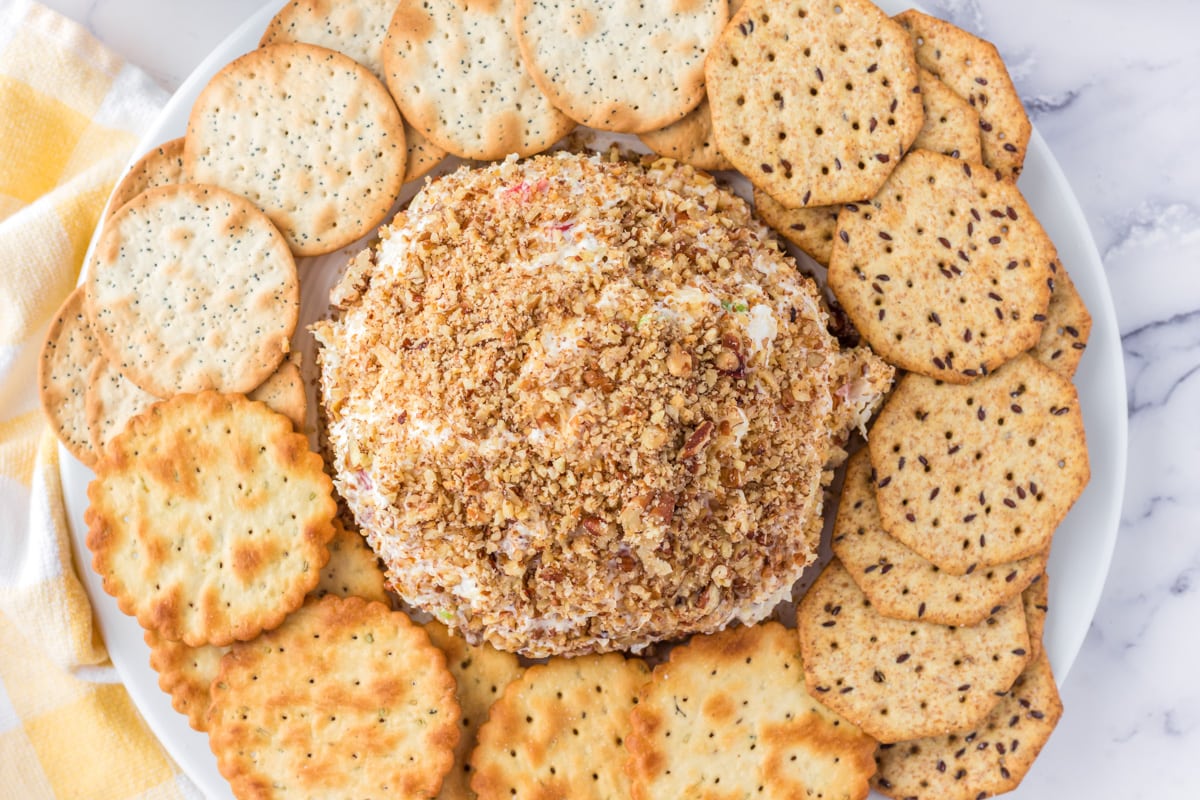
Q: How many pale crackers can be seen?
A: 9